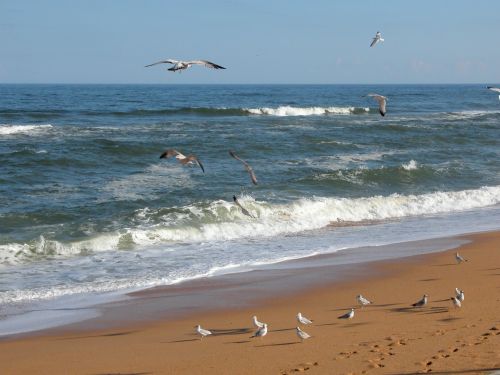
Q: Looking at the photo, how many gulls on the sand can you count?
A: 11